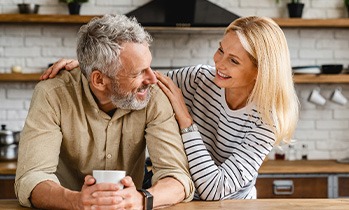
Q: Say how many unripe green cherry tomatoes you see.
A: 0